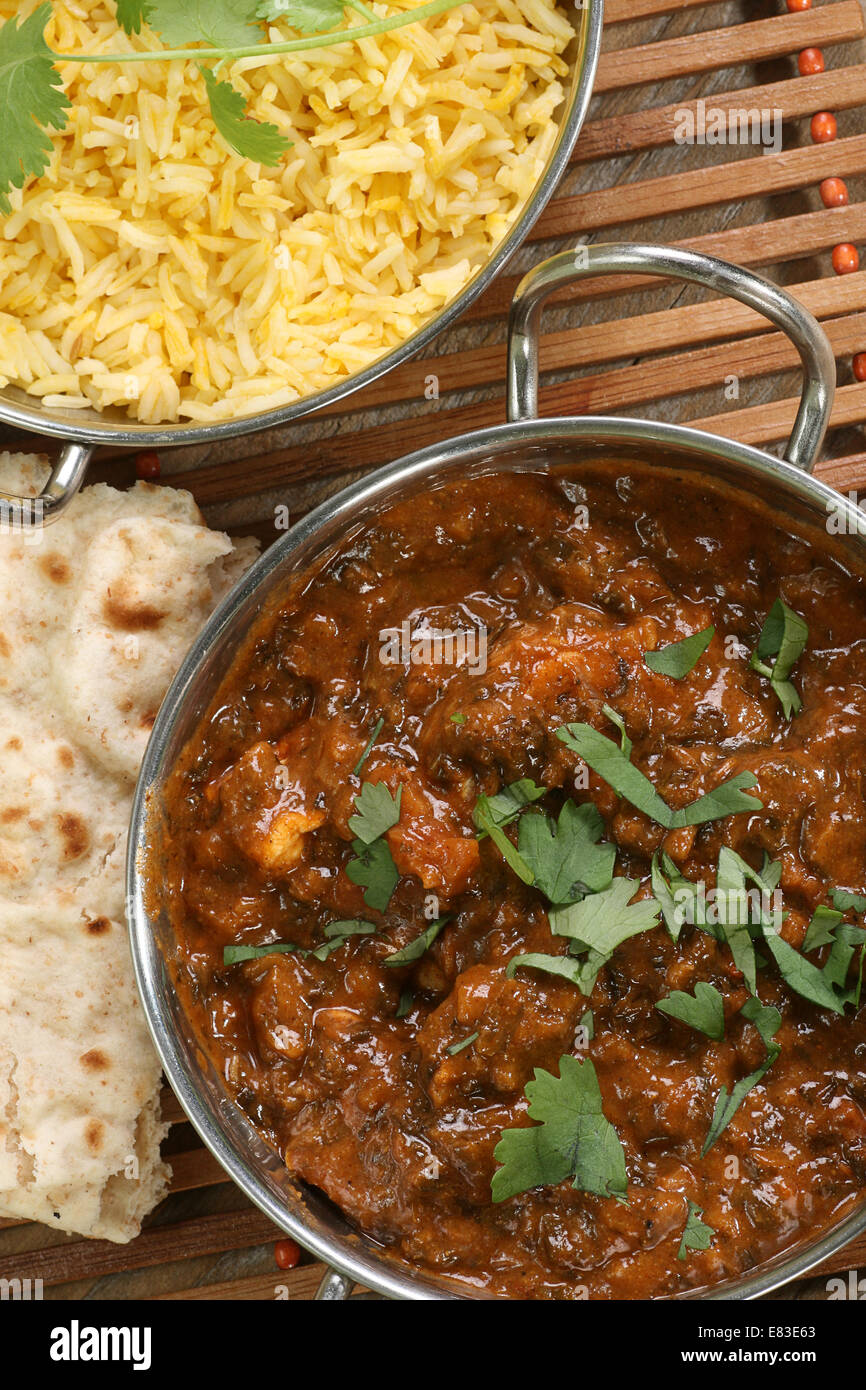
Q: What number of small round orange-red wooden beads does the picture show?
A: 8